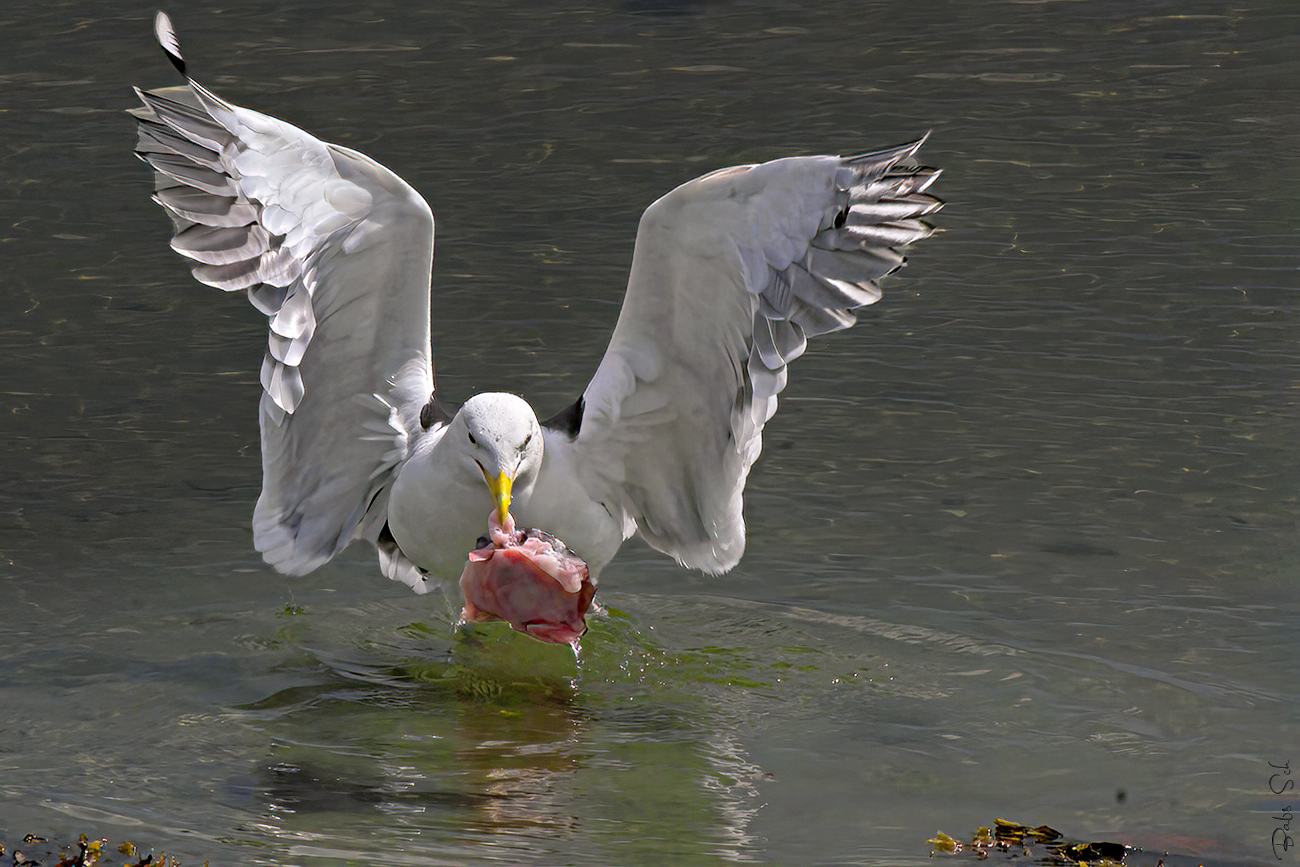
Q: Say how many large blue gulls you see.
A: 0